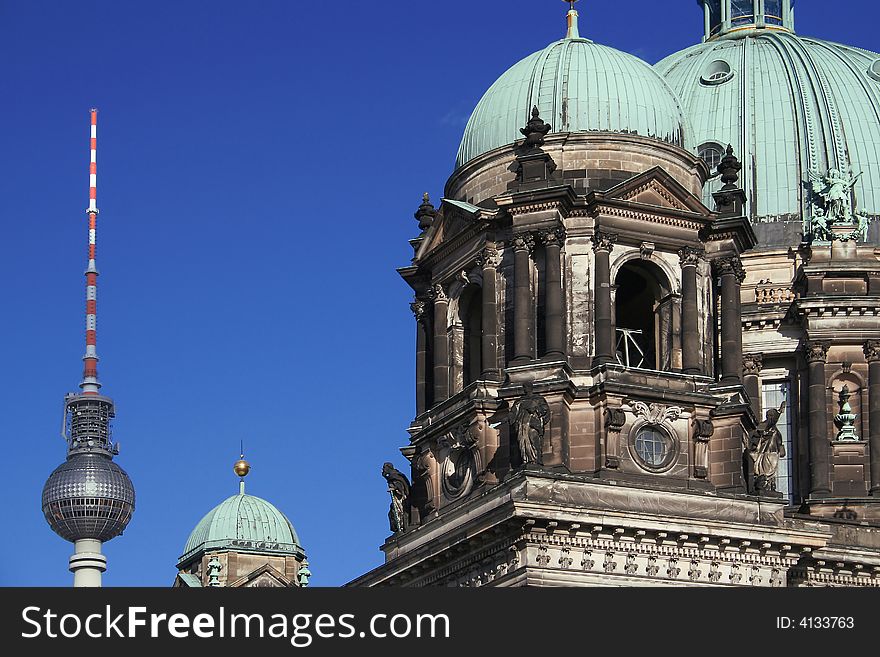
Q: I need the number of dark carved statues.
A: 3